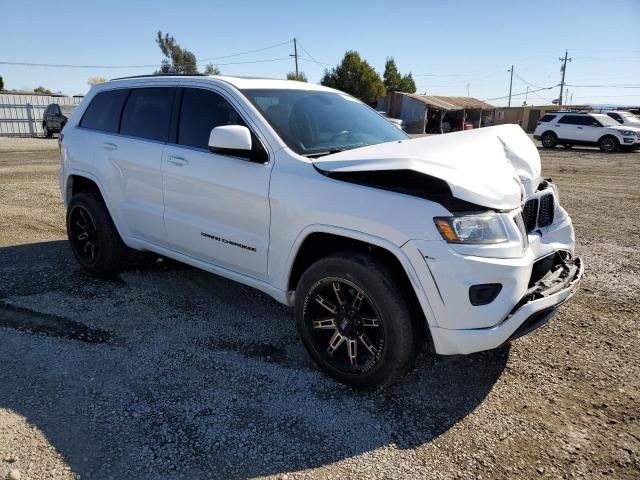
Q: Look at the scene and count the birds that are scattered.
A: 0